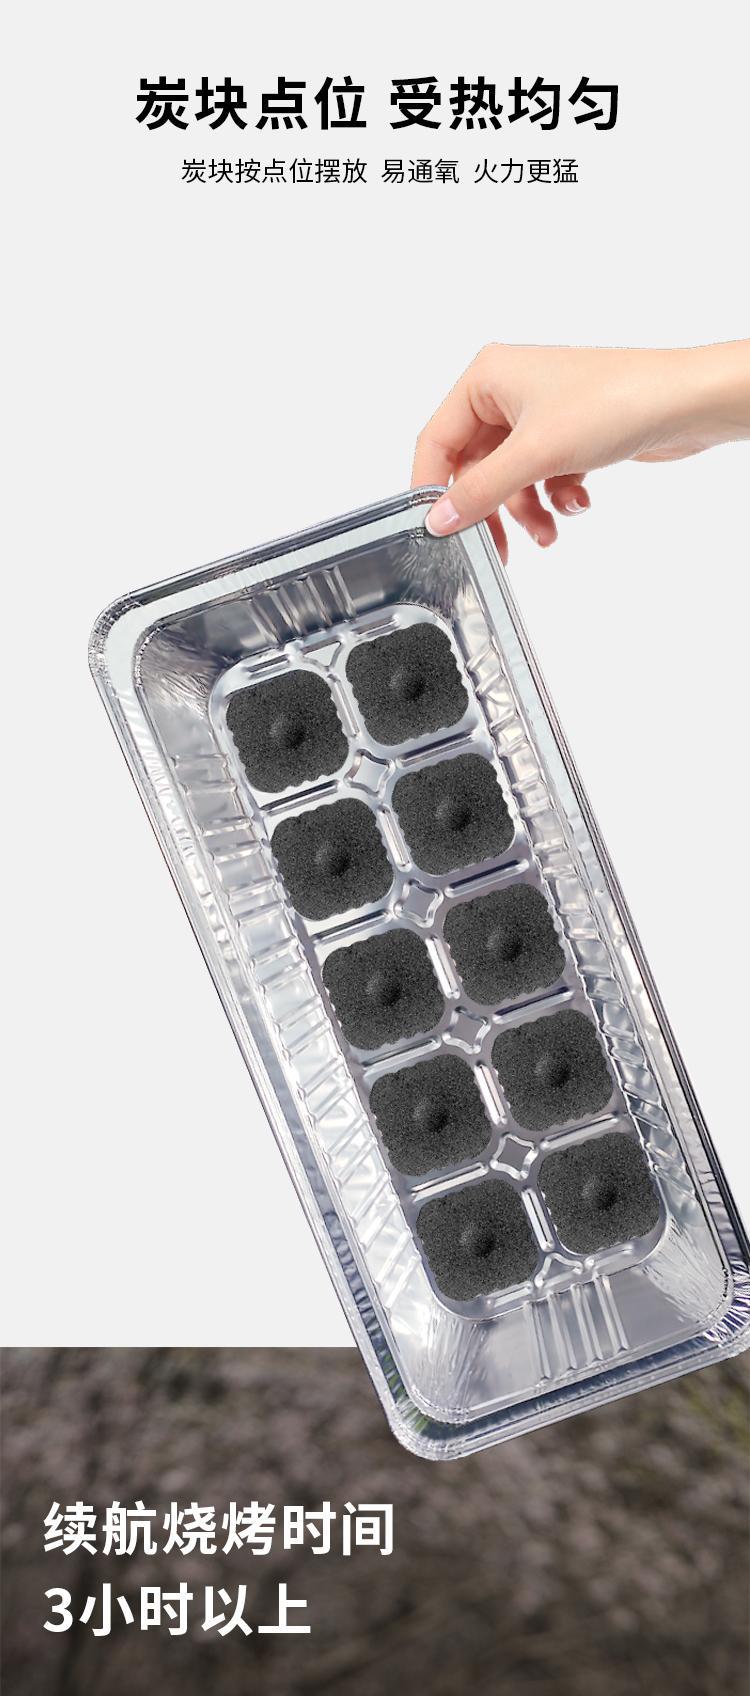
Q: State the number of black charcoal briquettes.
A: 10